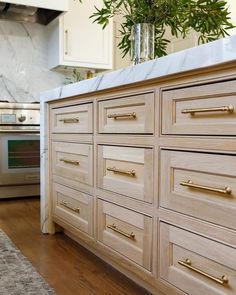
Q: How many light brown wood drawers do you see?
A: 9